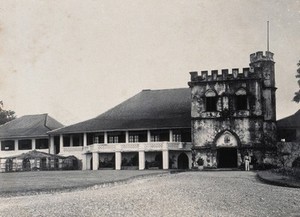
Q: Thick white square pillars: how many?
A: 4